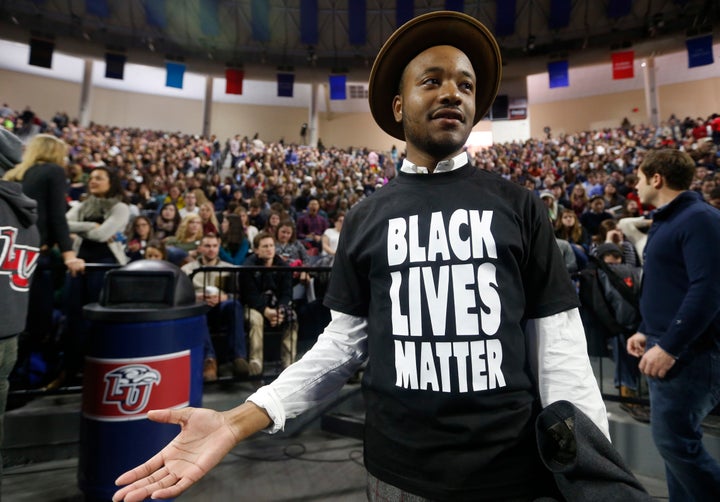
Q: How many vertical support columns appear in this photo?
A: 4